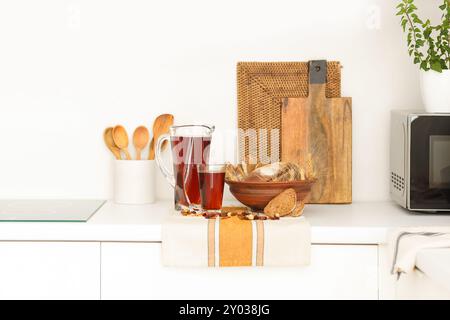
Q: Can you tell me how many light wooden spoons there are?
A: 4